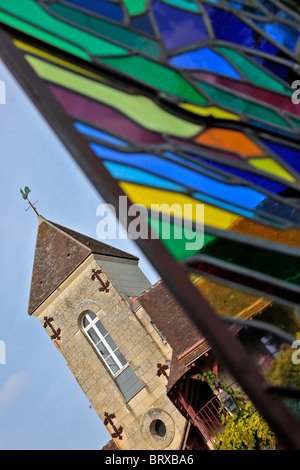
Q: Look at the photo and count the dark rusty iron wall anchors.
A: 4